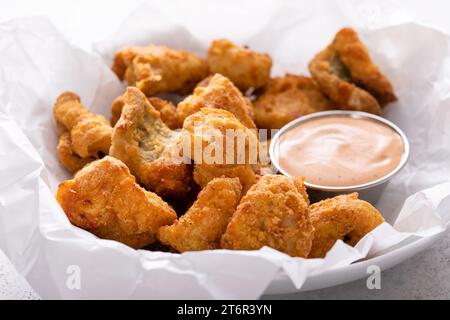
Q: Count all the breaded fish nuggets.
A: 13